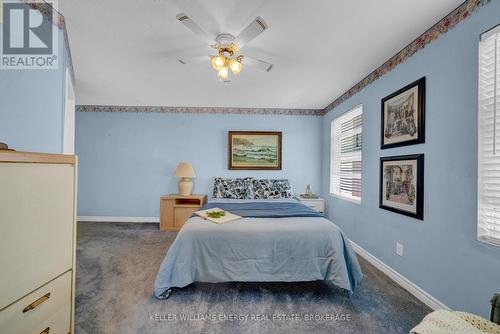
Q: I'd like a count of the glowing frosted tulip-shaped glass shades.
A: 3